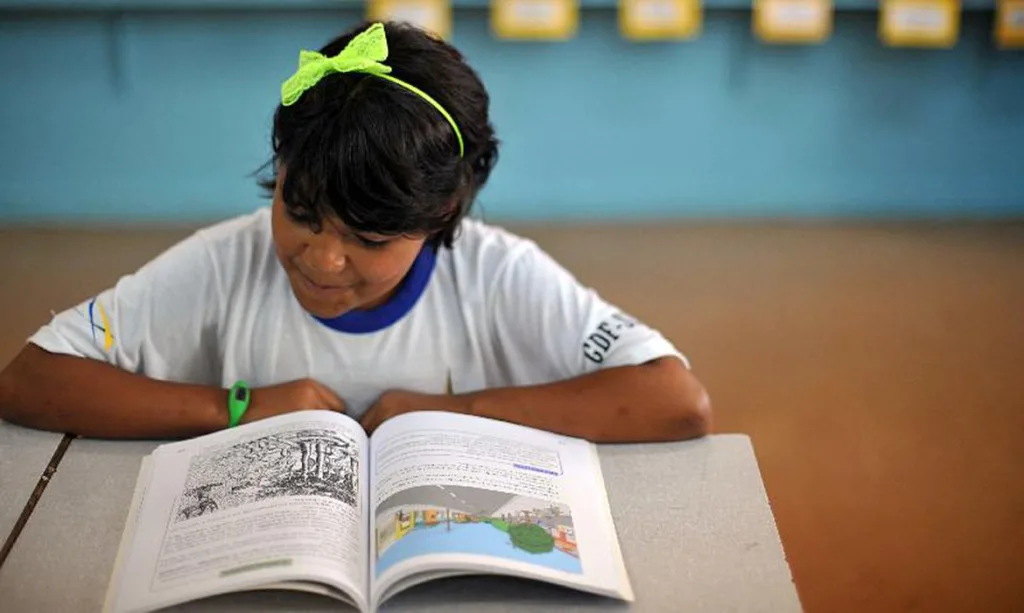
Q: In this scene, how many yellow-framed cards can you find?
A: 6